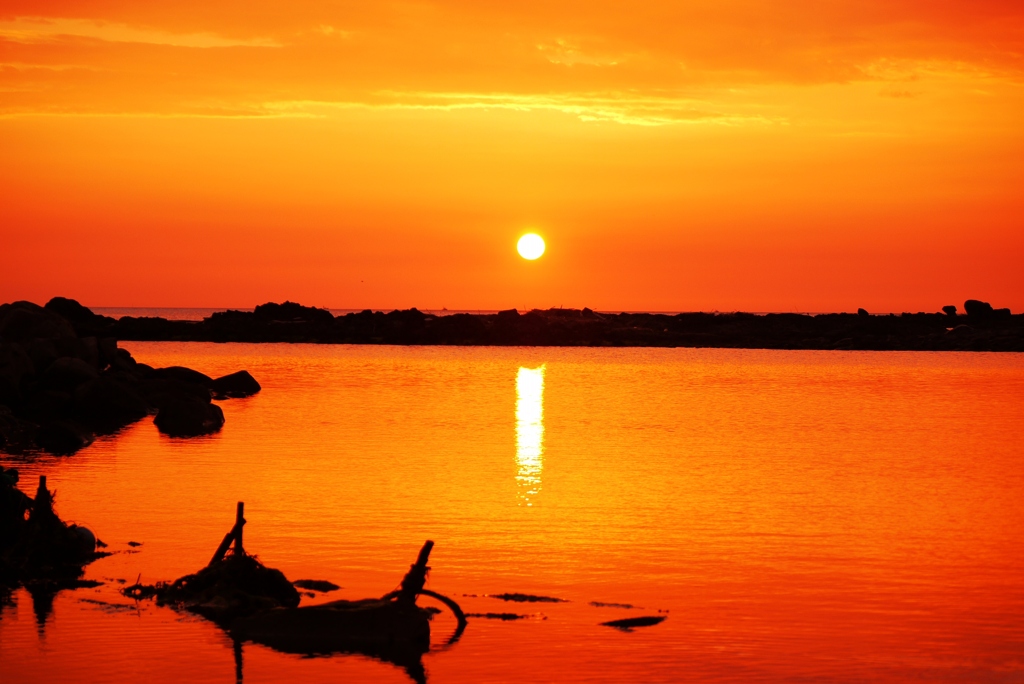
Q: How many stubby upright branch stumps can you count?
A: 3